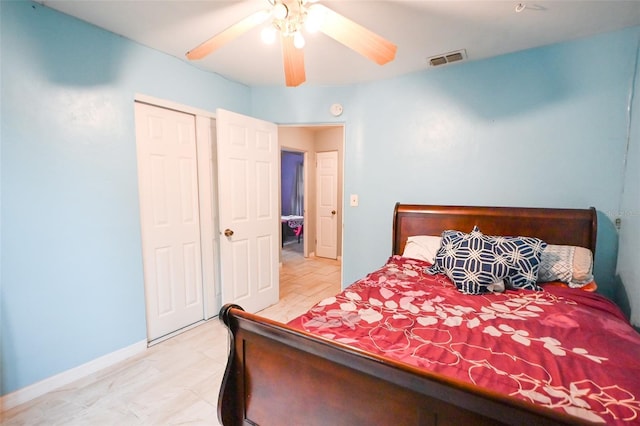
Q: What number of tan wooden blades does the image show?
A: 3